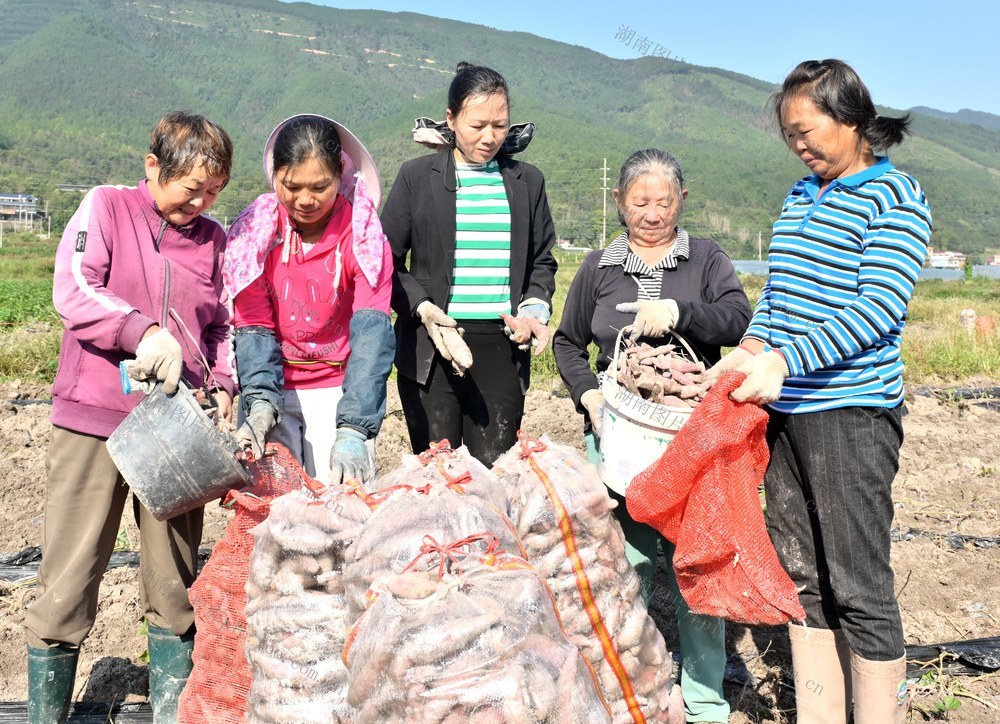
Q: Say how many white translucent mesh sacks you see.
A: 5